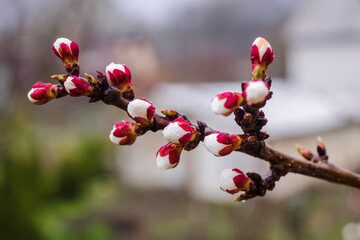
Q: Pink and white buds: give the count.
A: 13